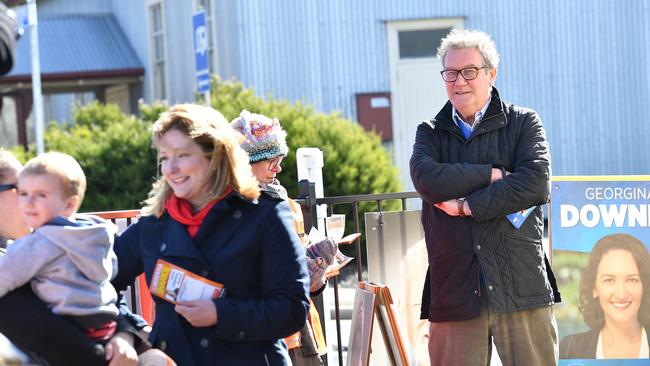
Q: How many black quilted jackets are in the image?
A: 1